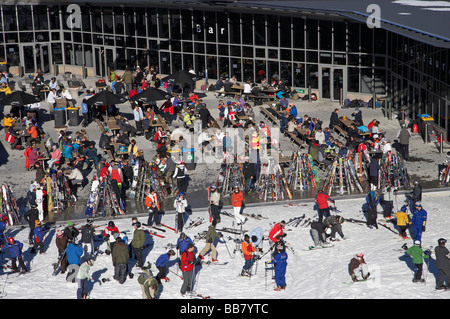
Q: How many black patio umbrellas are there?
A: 4